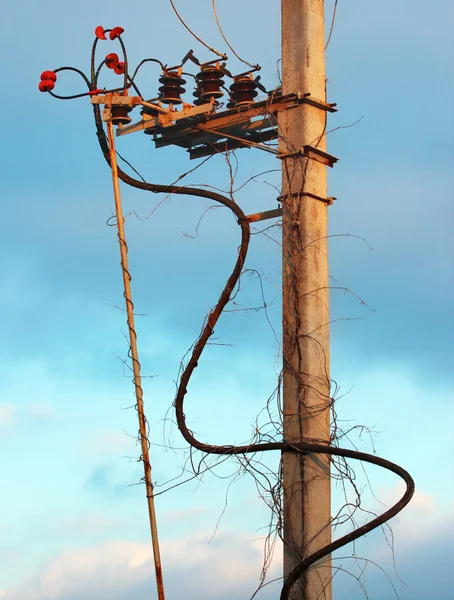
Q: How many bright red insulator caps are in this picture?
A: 6